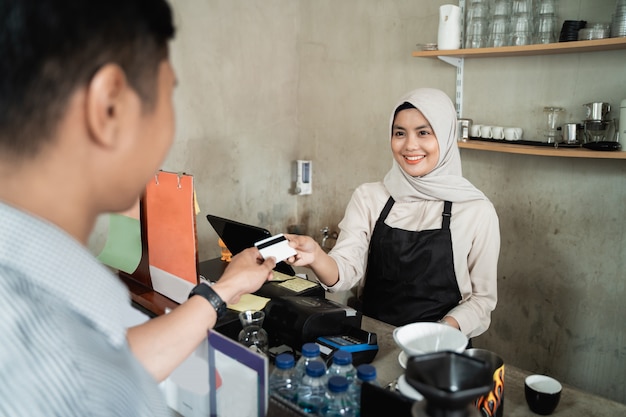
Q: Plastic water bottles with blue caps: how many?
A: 6